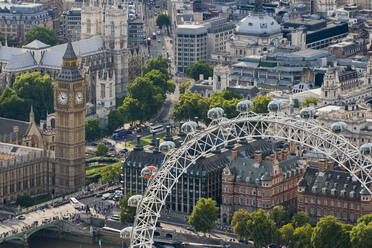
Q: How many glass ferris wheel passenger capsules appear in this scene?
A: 11